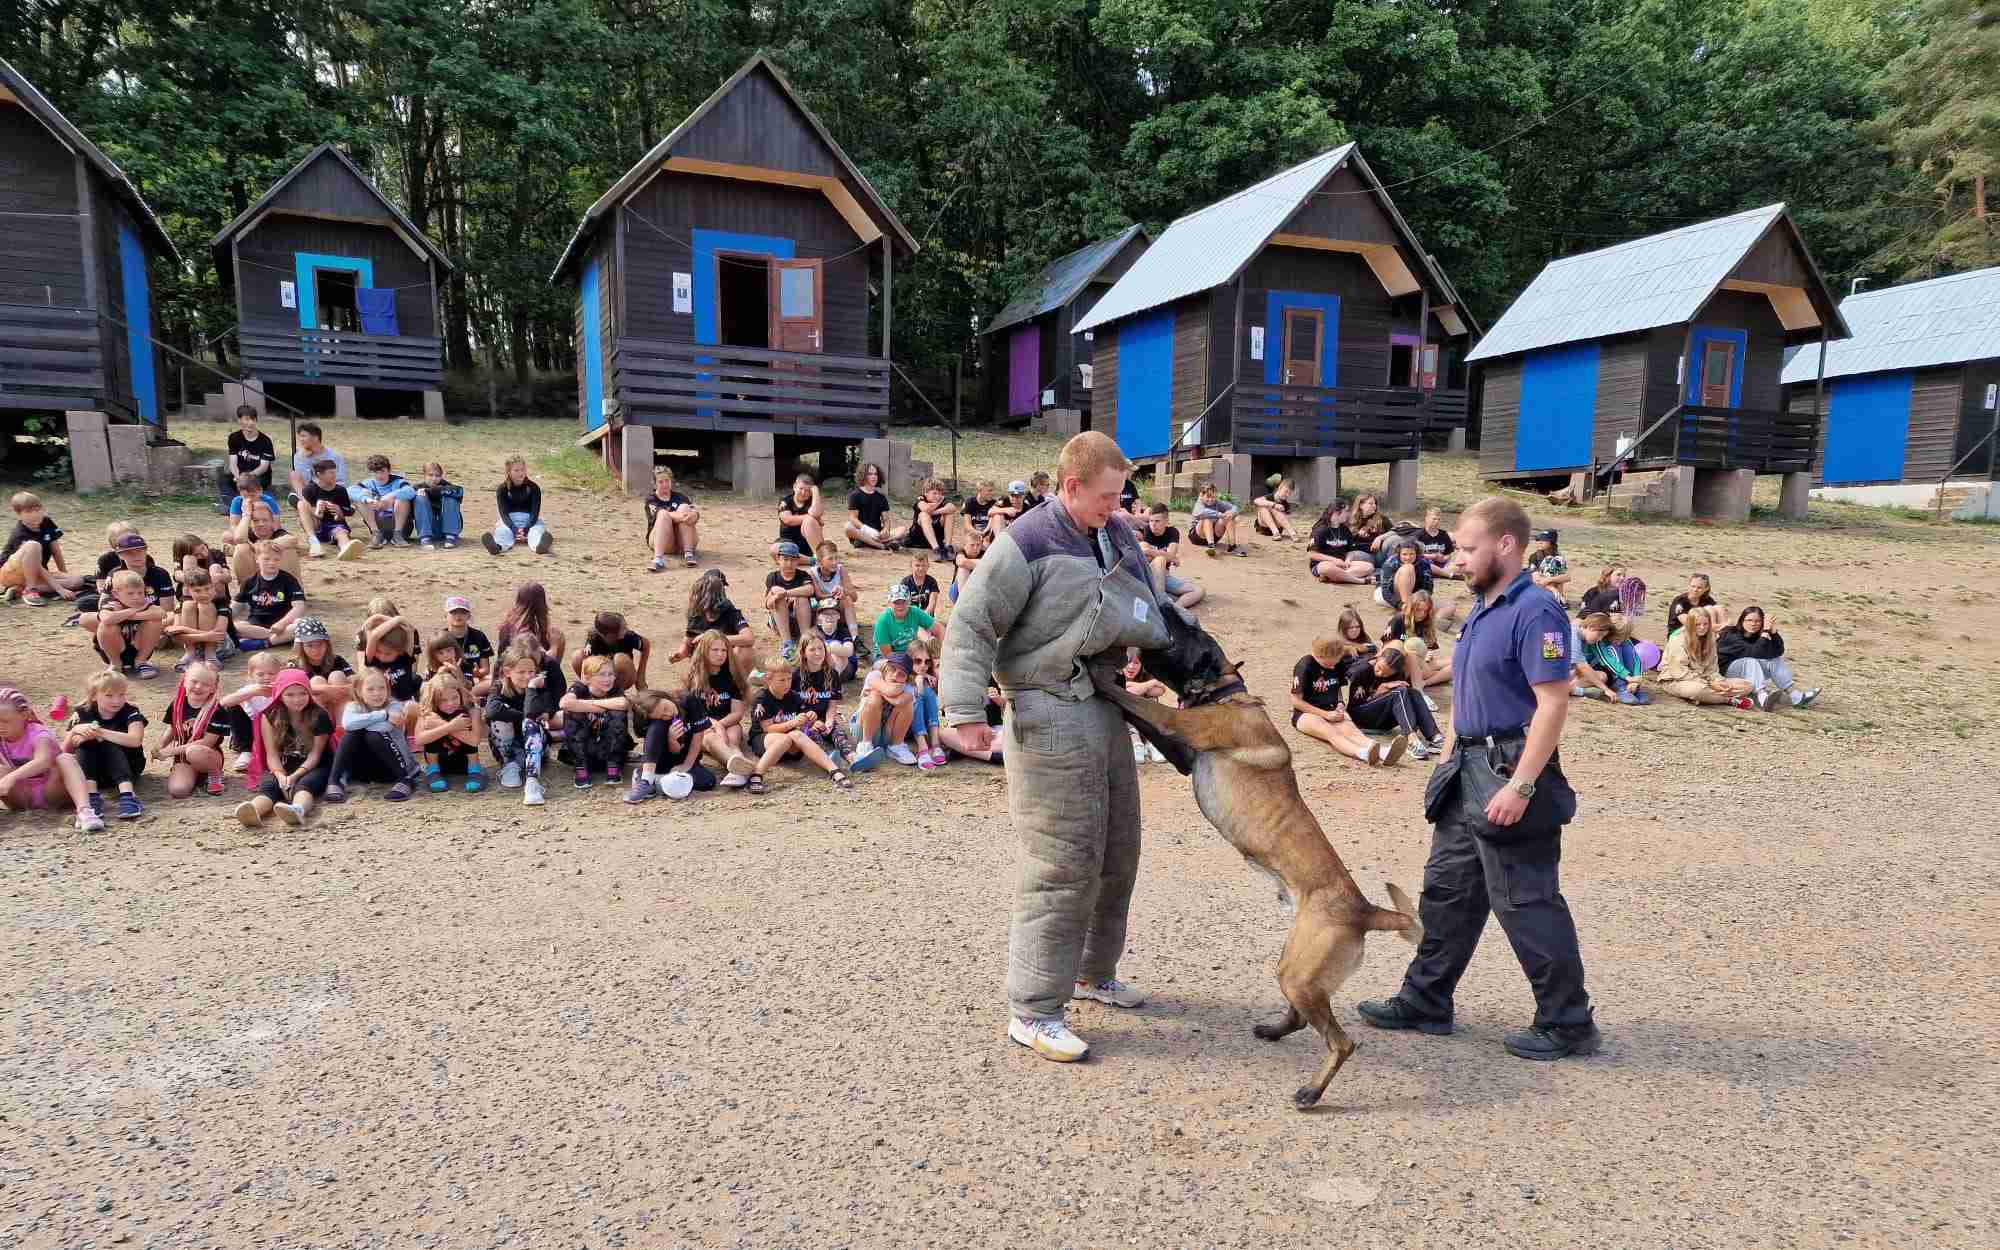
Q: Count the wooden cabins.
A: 8